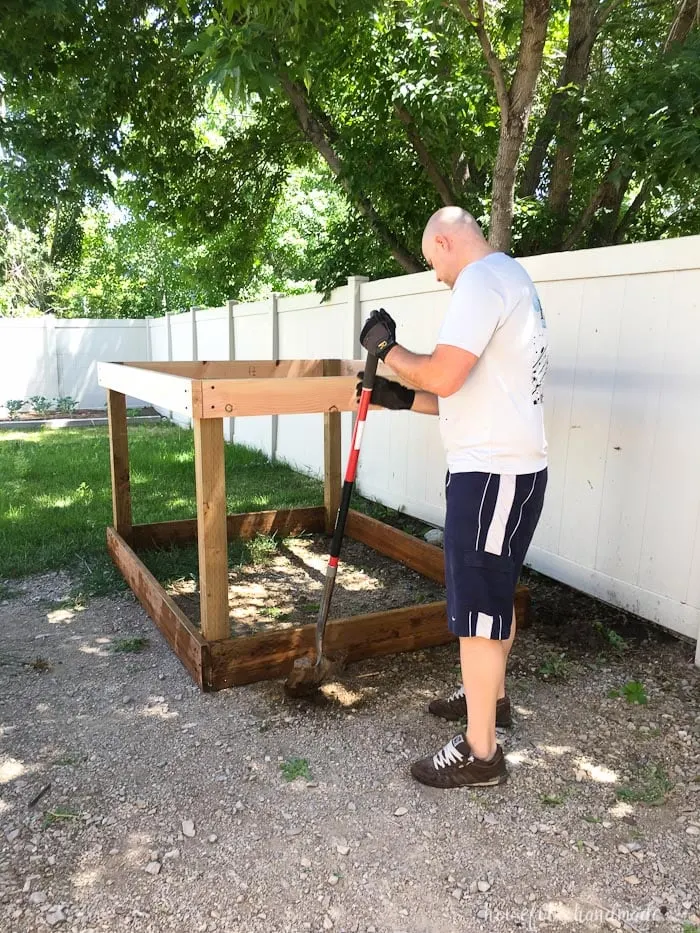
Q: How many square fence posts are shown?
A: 7